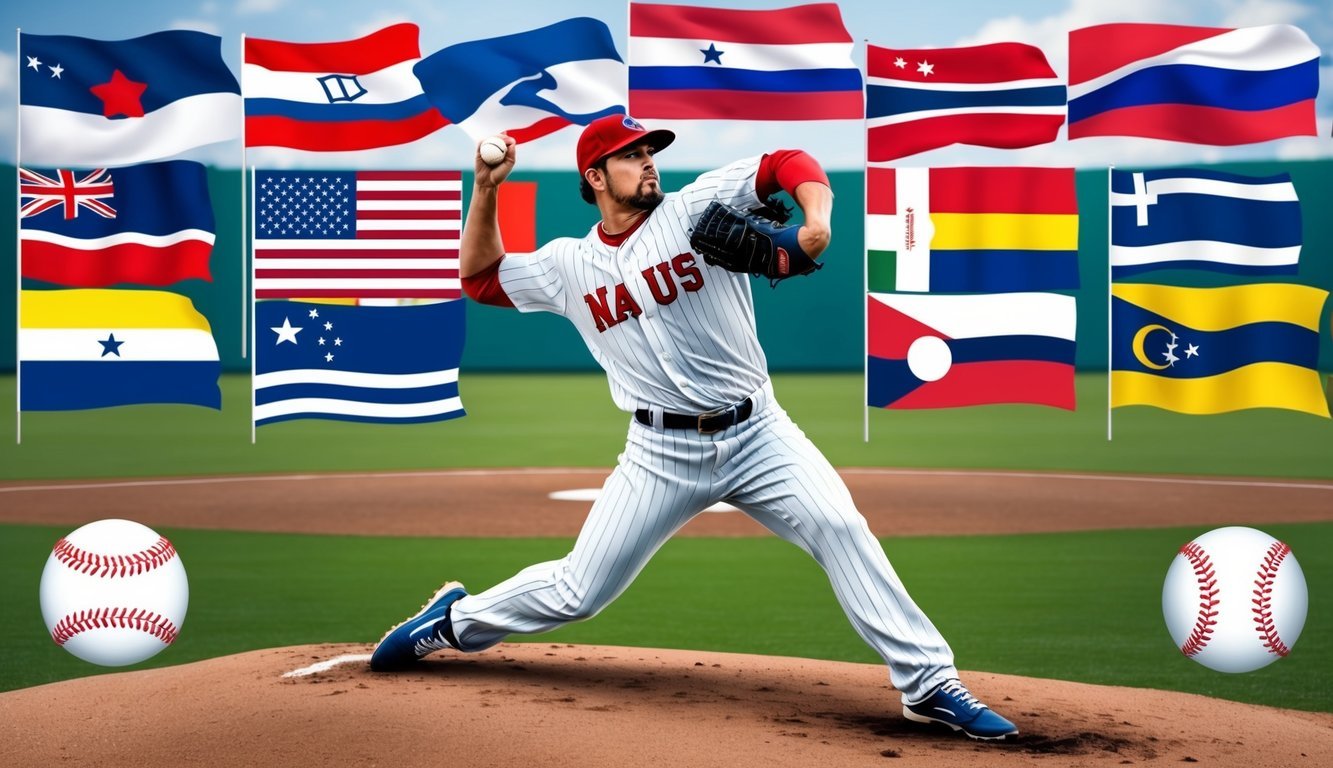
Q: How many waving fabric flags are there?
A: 14